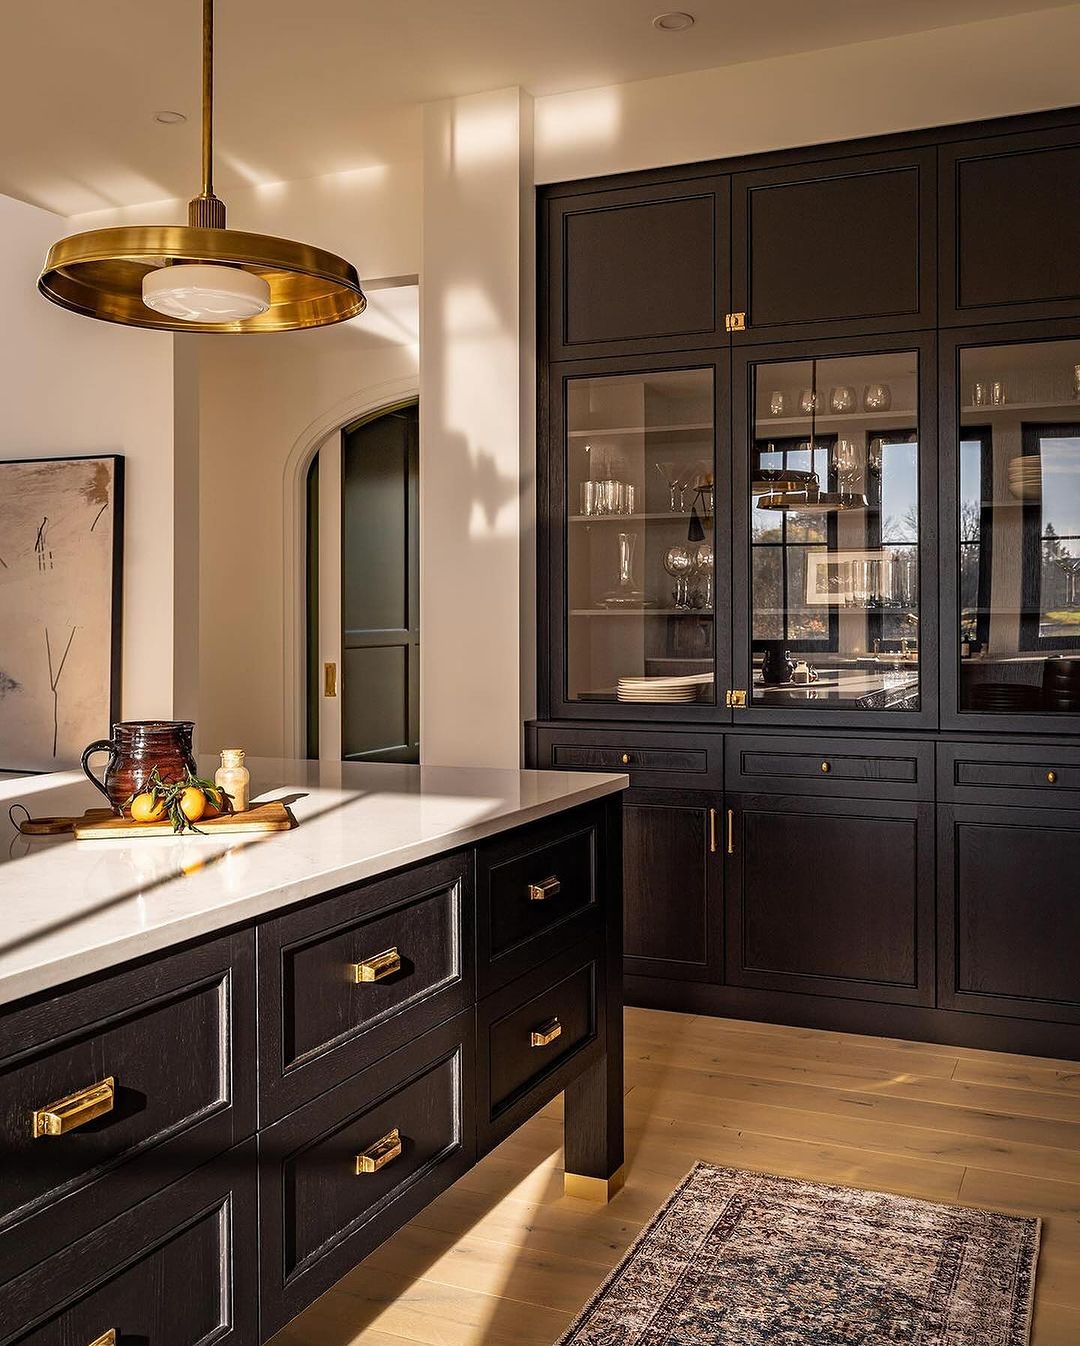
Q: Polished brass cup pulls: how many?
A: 6